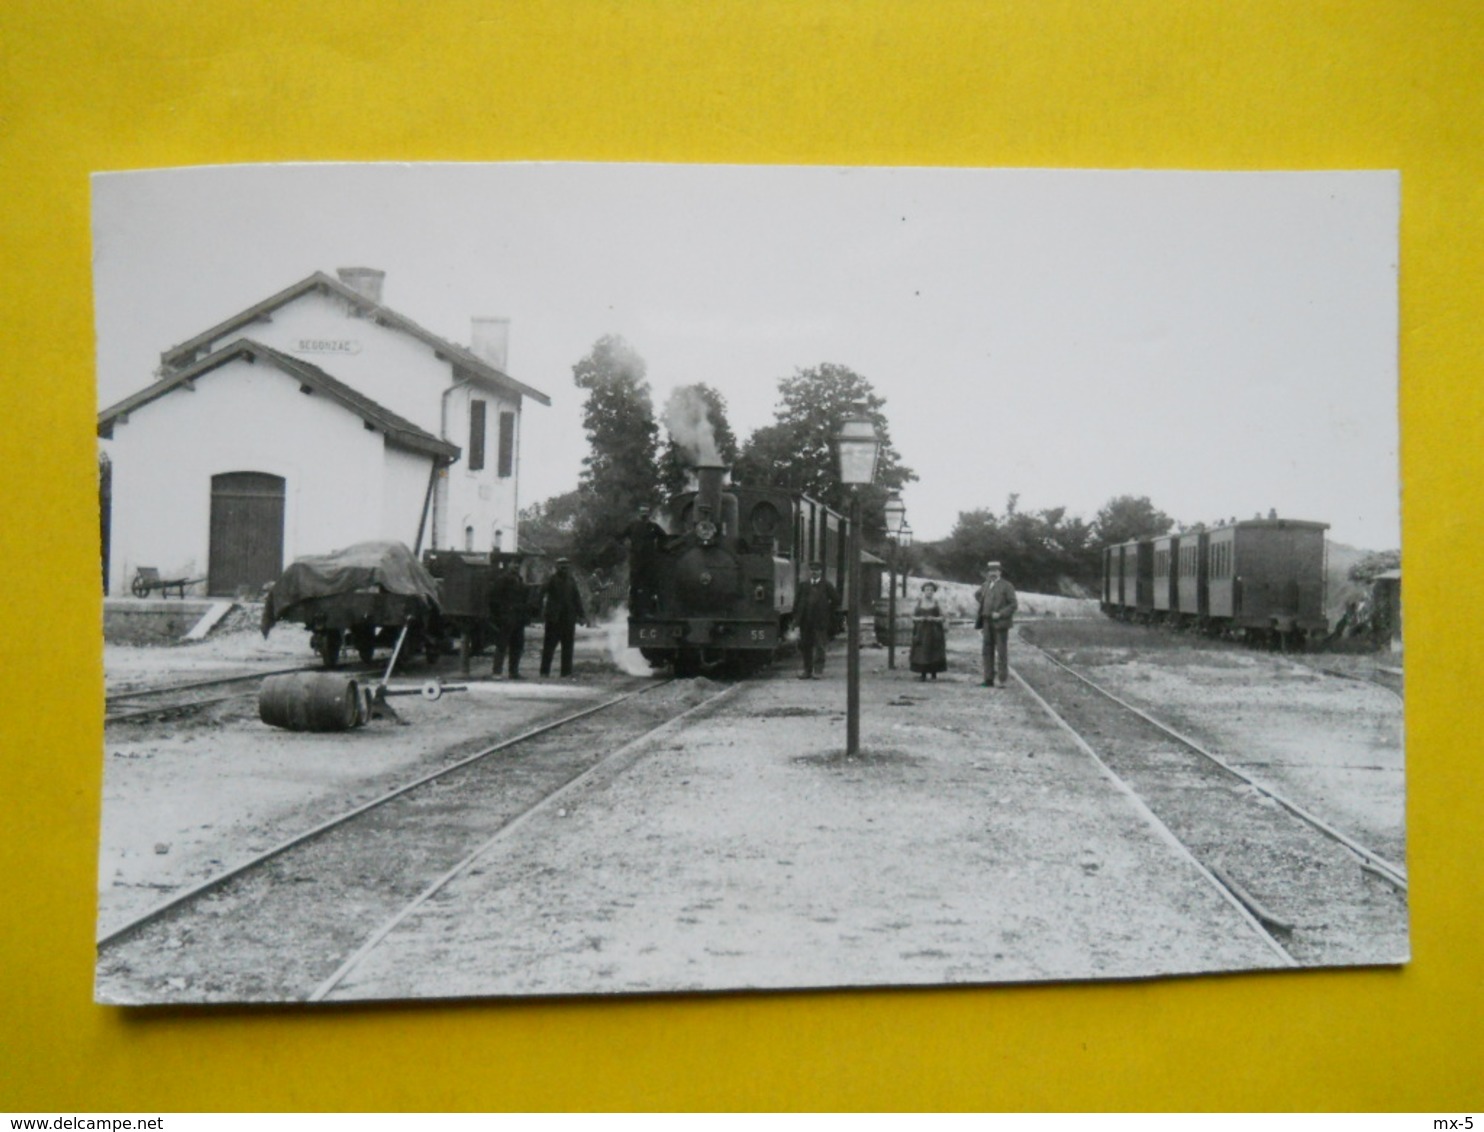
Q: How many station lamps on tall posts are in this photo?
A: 3